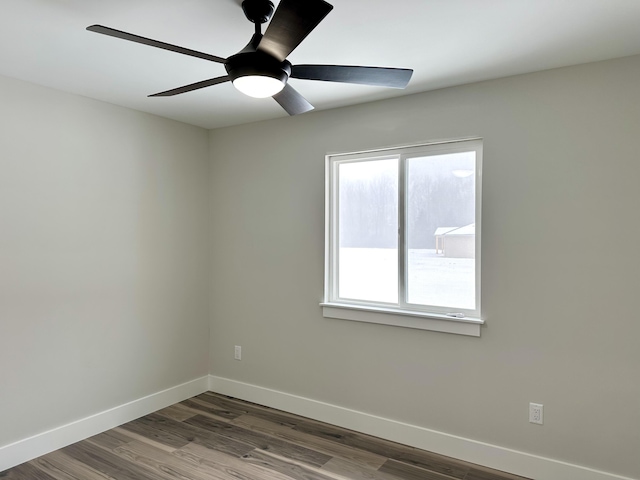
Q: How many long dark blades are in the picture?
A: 5